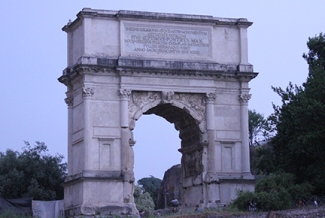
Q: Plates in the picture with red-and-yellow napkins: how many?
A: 0